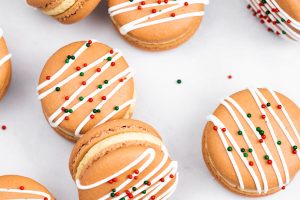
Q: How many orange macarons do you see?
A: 8